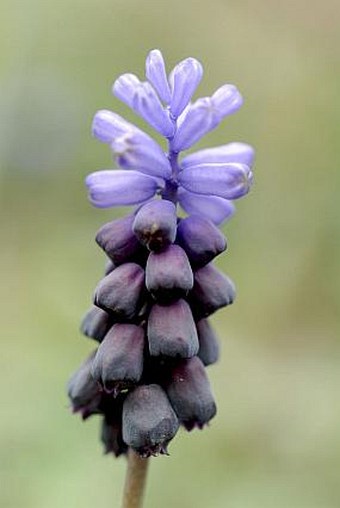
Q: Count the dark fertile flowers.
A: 15